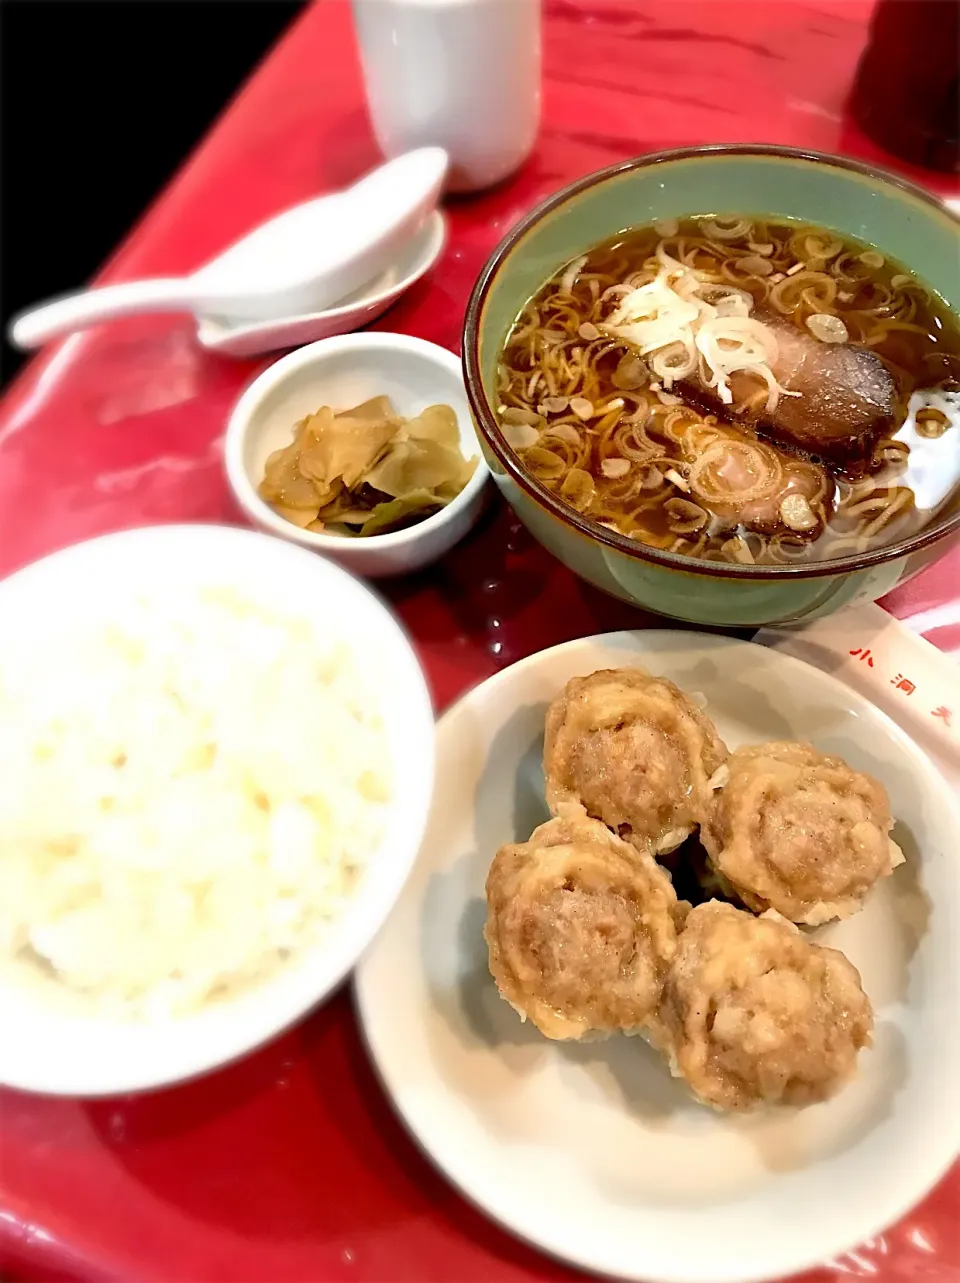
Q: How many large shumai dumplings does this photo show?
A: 4